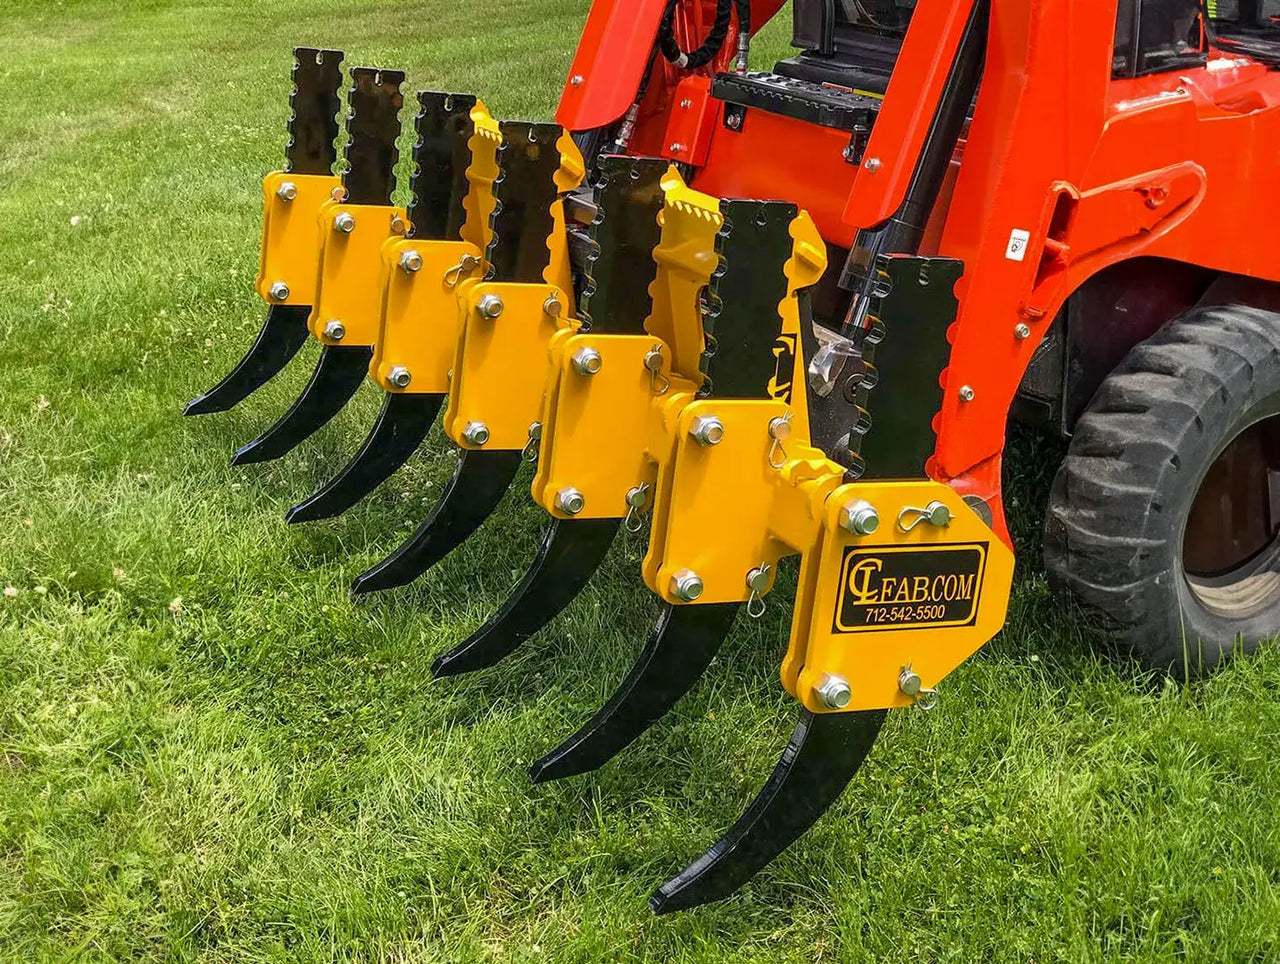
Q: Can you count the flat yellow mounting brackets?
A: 7